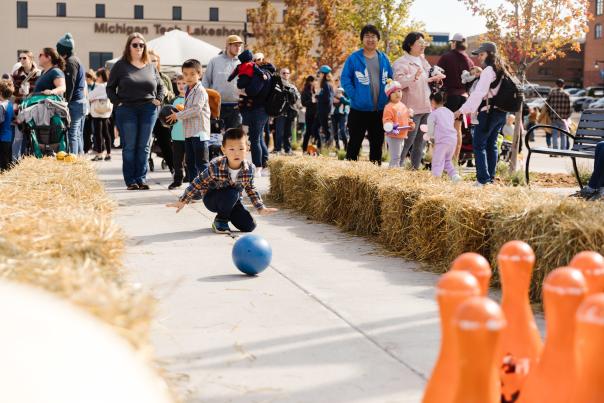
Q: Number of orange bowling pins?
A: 7